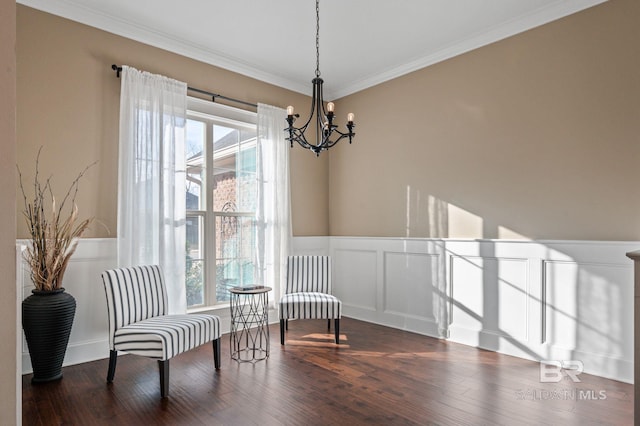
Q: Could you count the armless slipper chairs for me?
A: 2